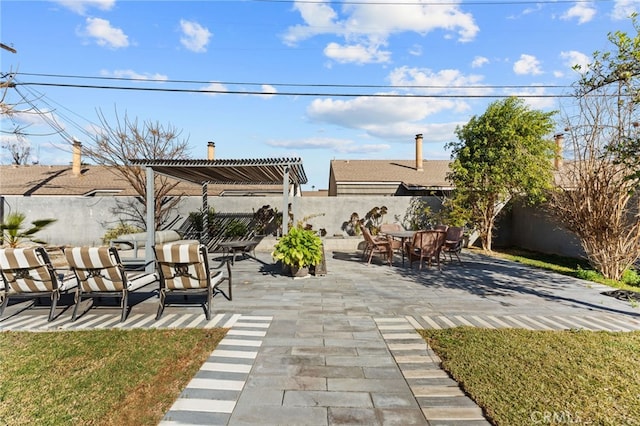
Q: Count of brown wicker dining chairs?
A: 5